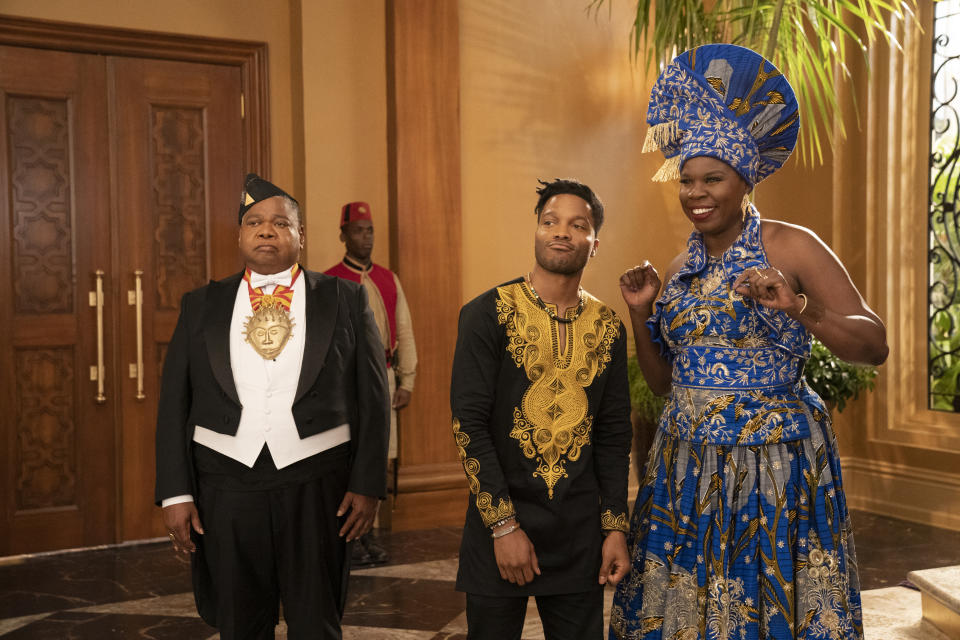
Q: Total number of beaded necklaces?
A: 1